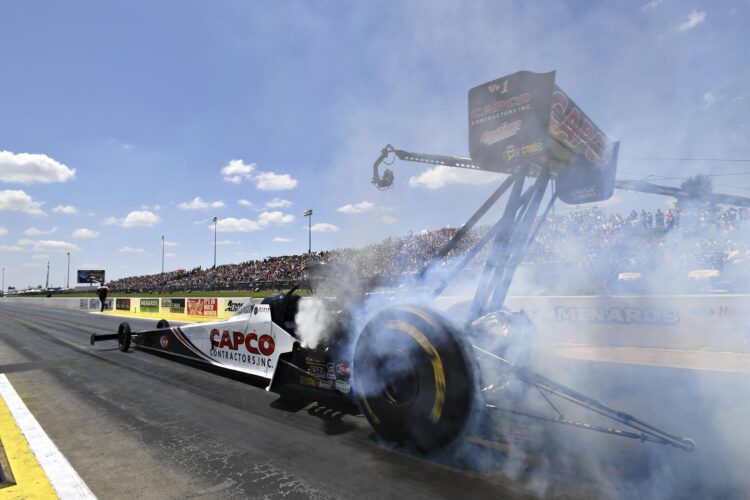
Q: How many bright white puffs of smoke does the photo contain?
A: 1